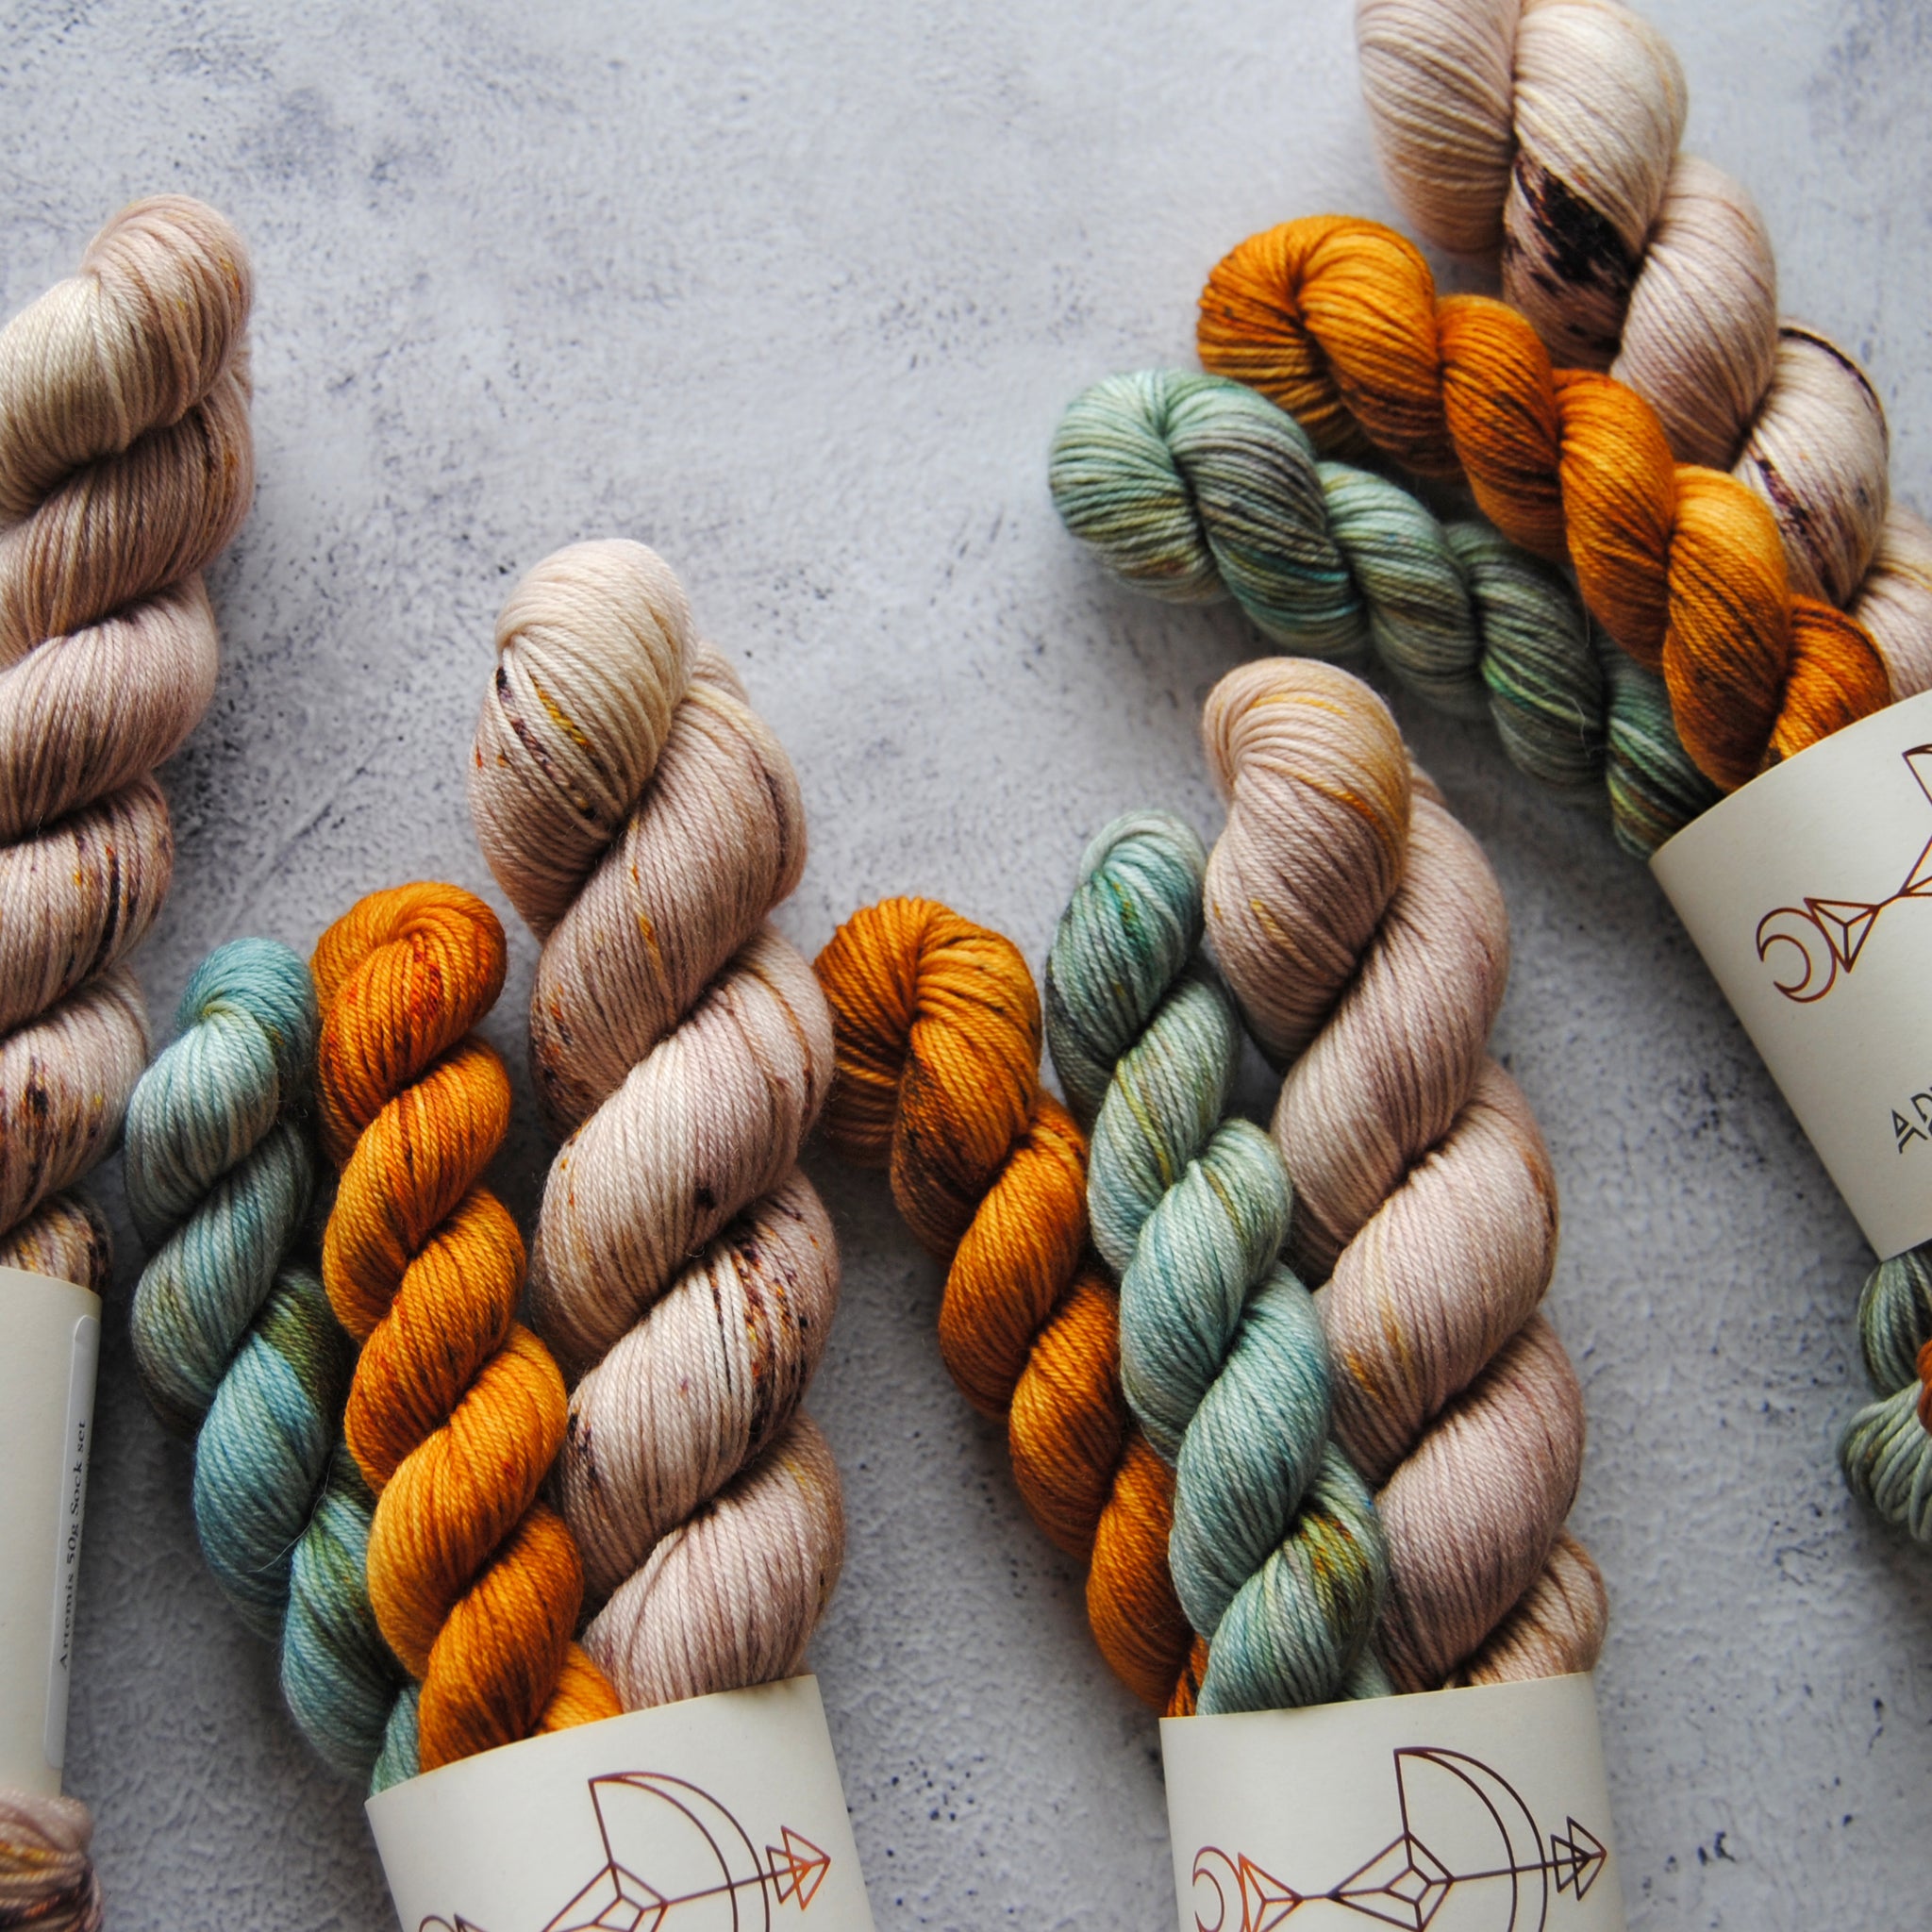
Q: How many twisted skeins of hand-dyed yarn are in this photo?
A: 10